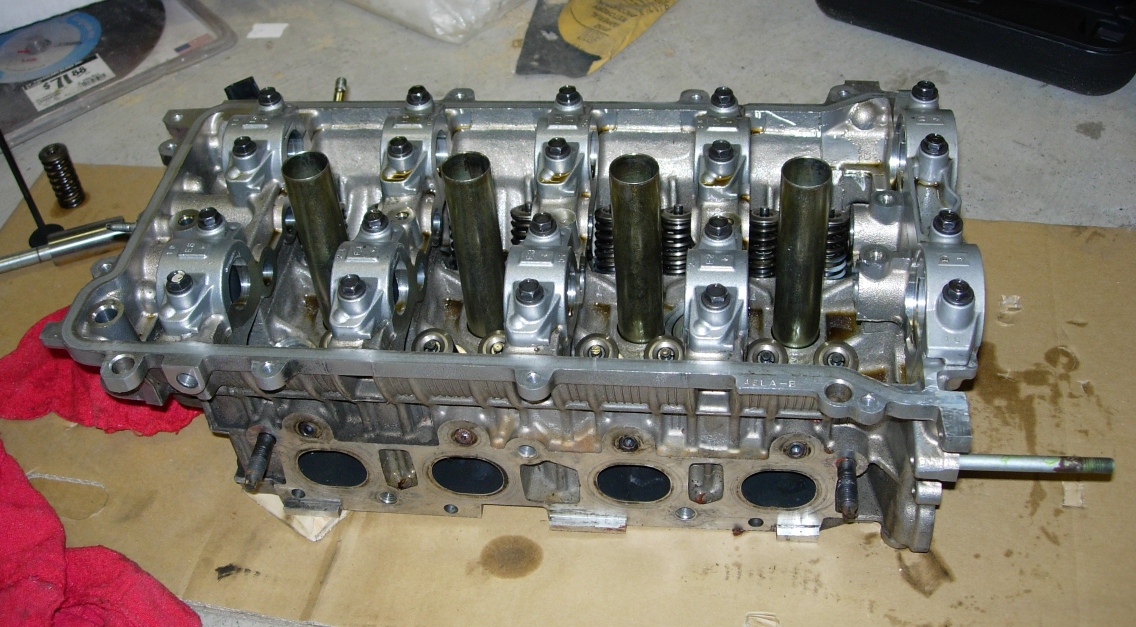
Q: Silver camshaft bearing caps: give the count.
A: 10